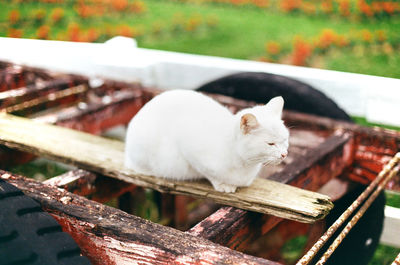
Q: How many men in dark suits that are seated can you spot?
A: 0